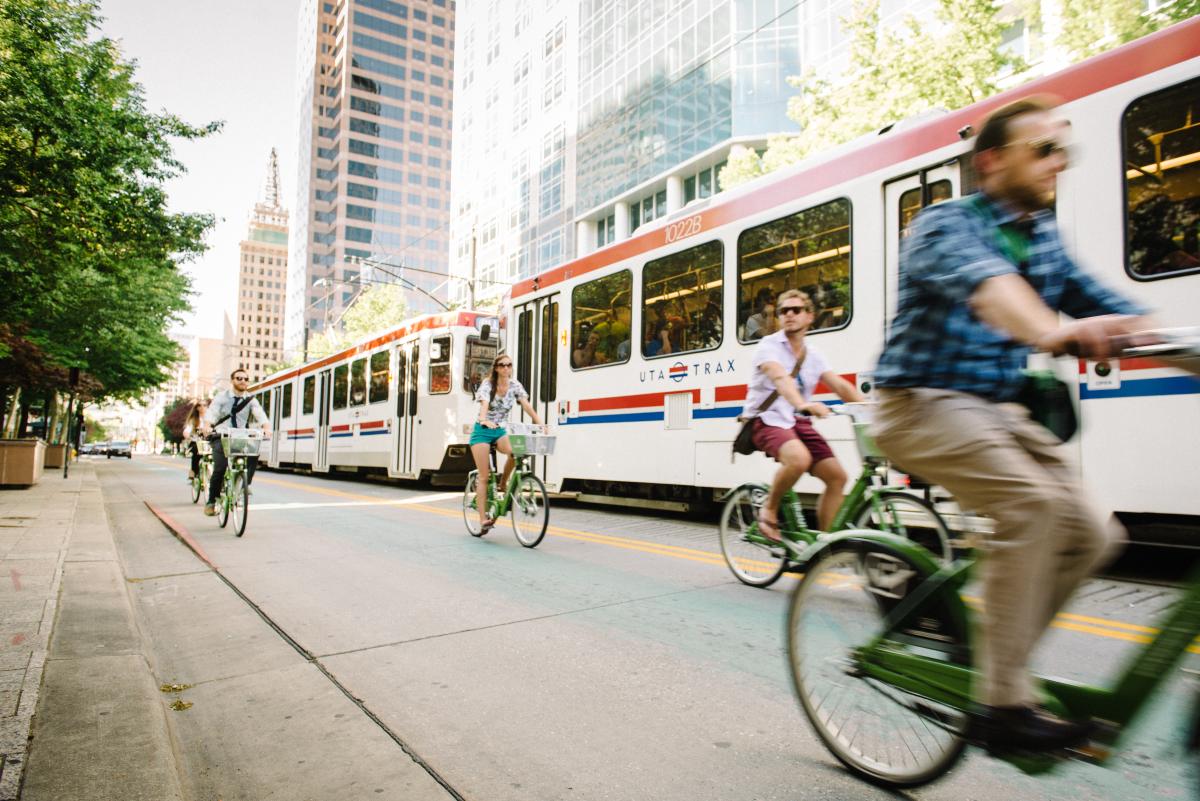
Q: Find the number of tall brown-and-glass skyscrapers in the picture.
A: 1